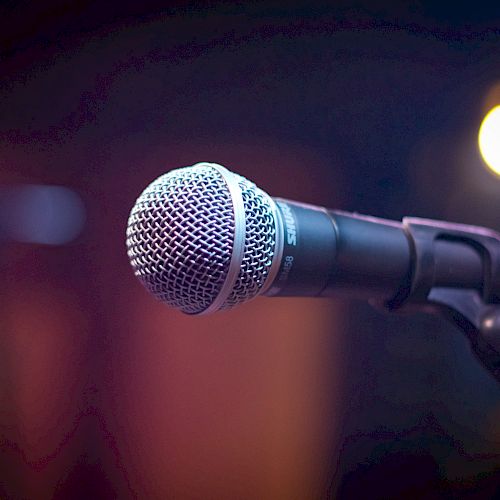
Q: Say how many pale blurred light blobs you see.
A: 2